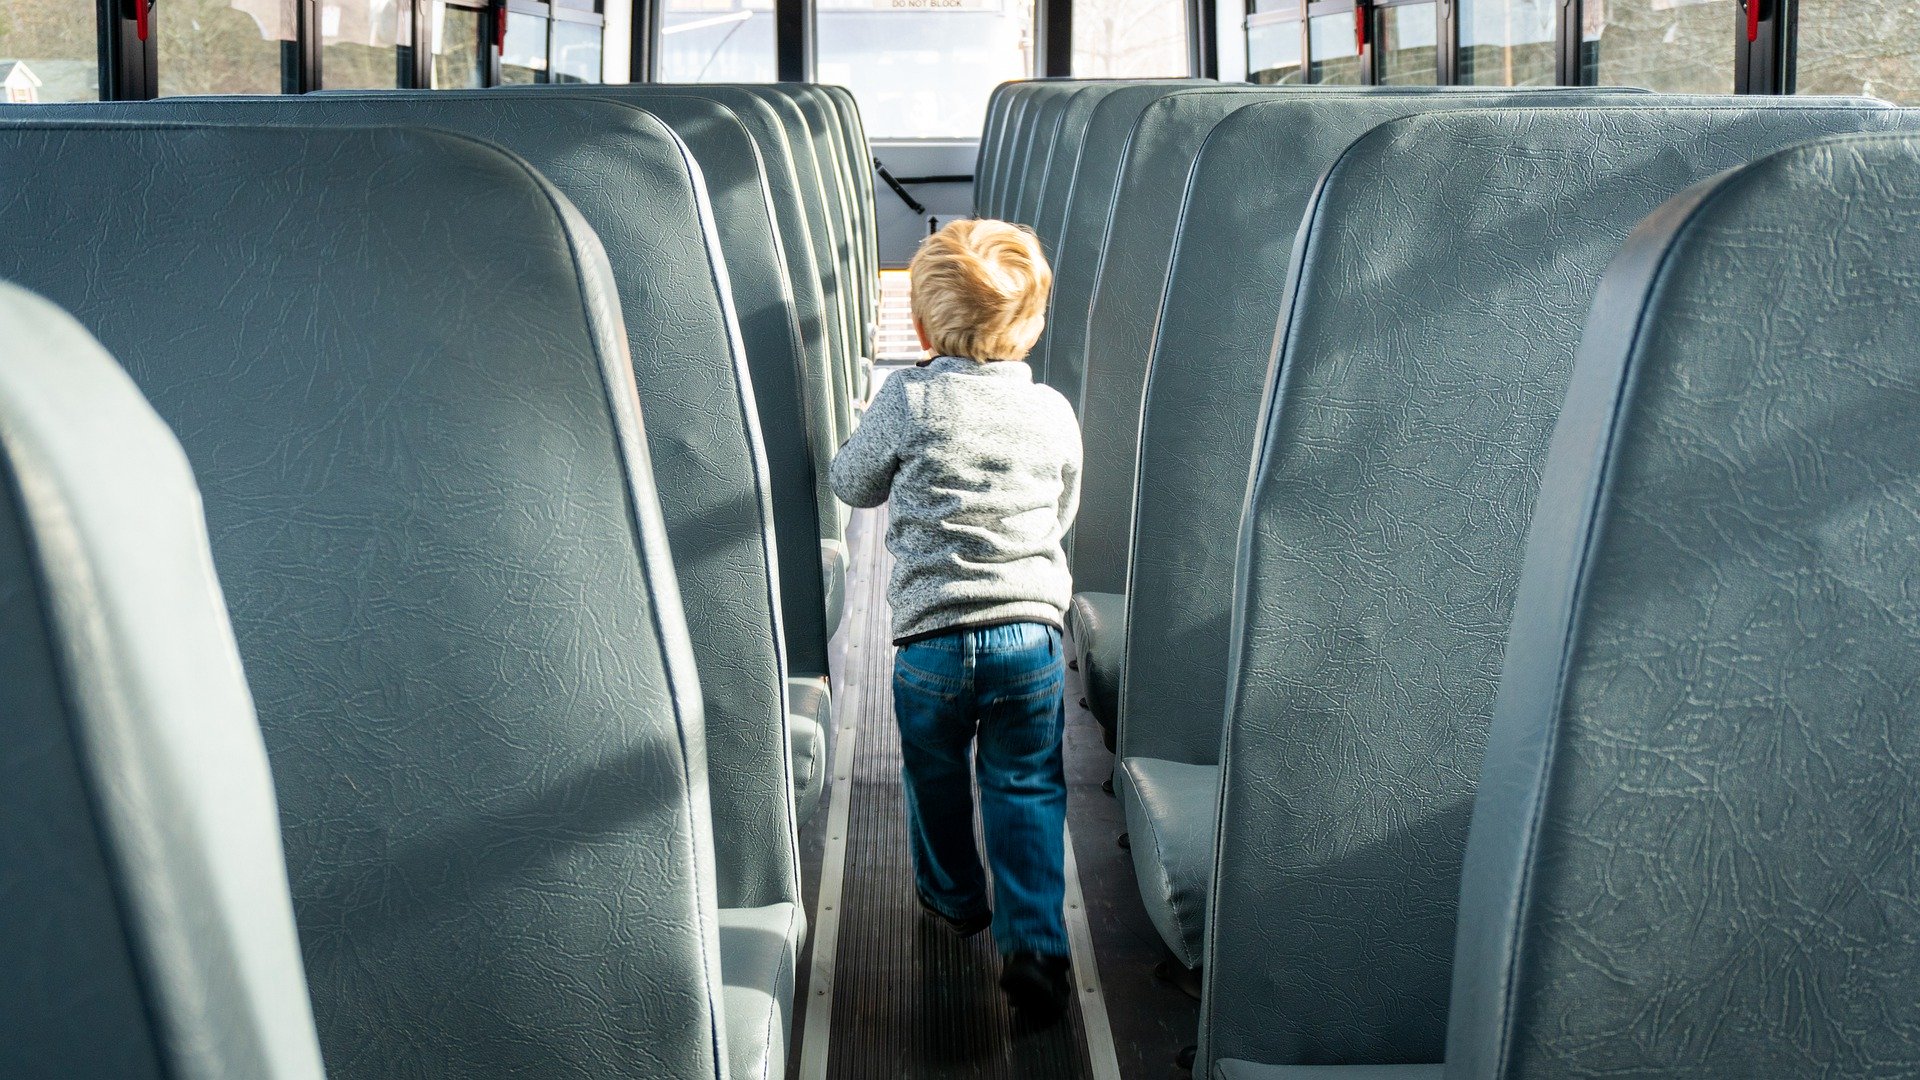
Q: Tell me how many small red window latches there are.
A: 4